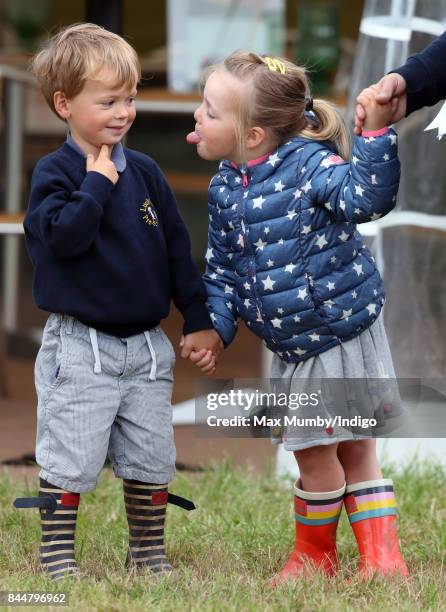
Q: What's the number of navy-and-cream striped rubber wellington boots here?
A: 2